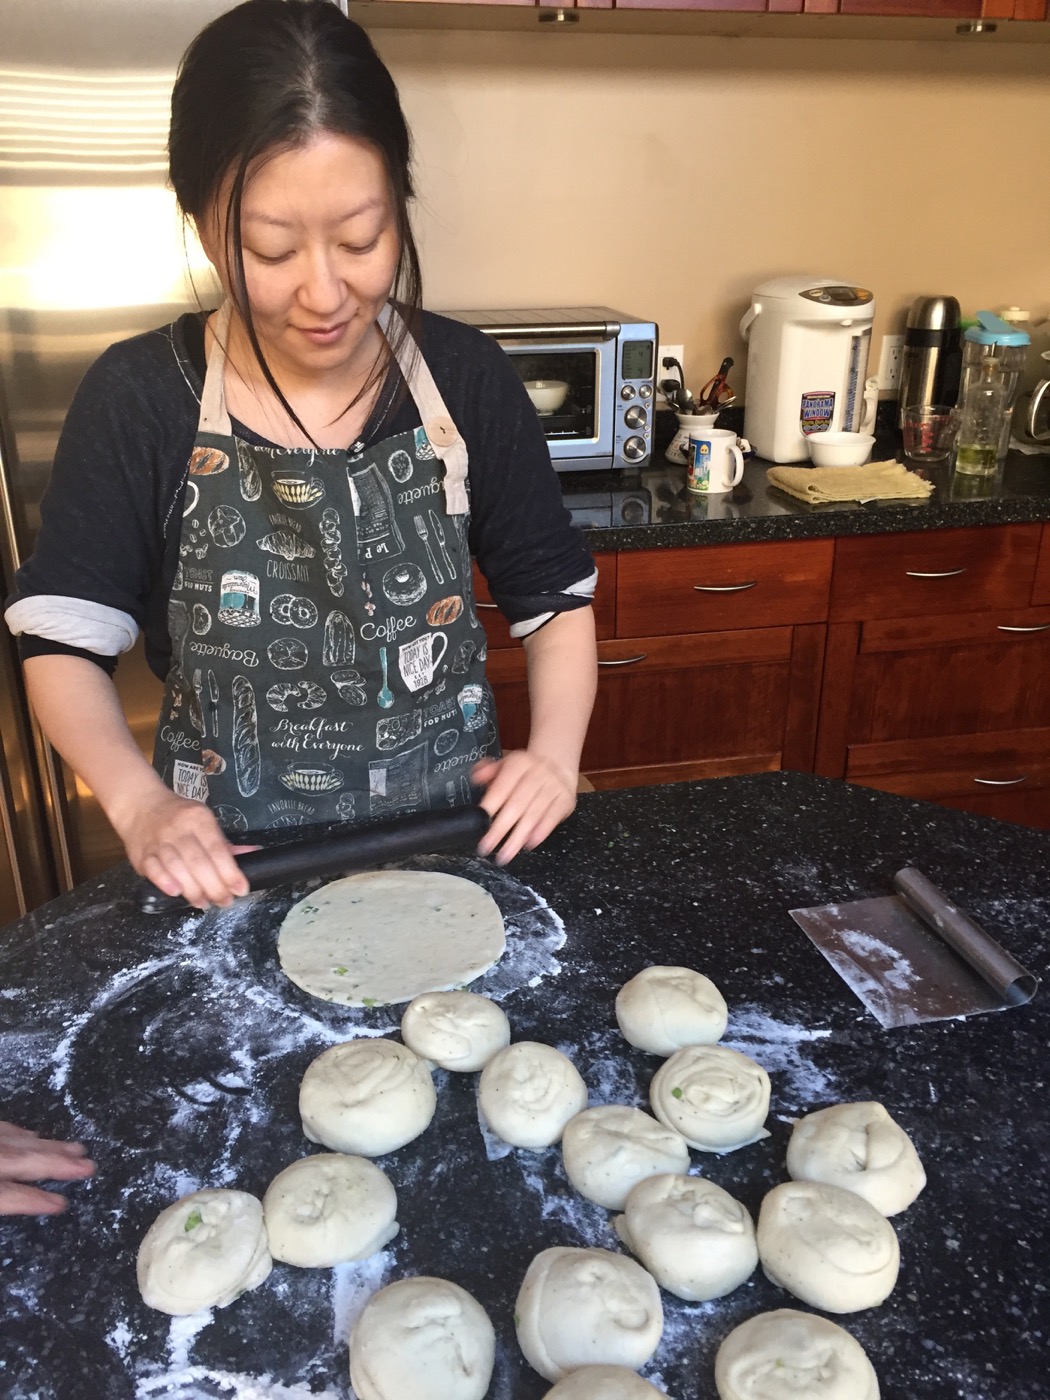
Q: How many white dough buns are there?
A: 15